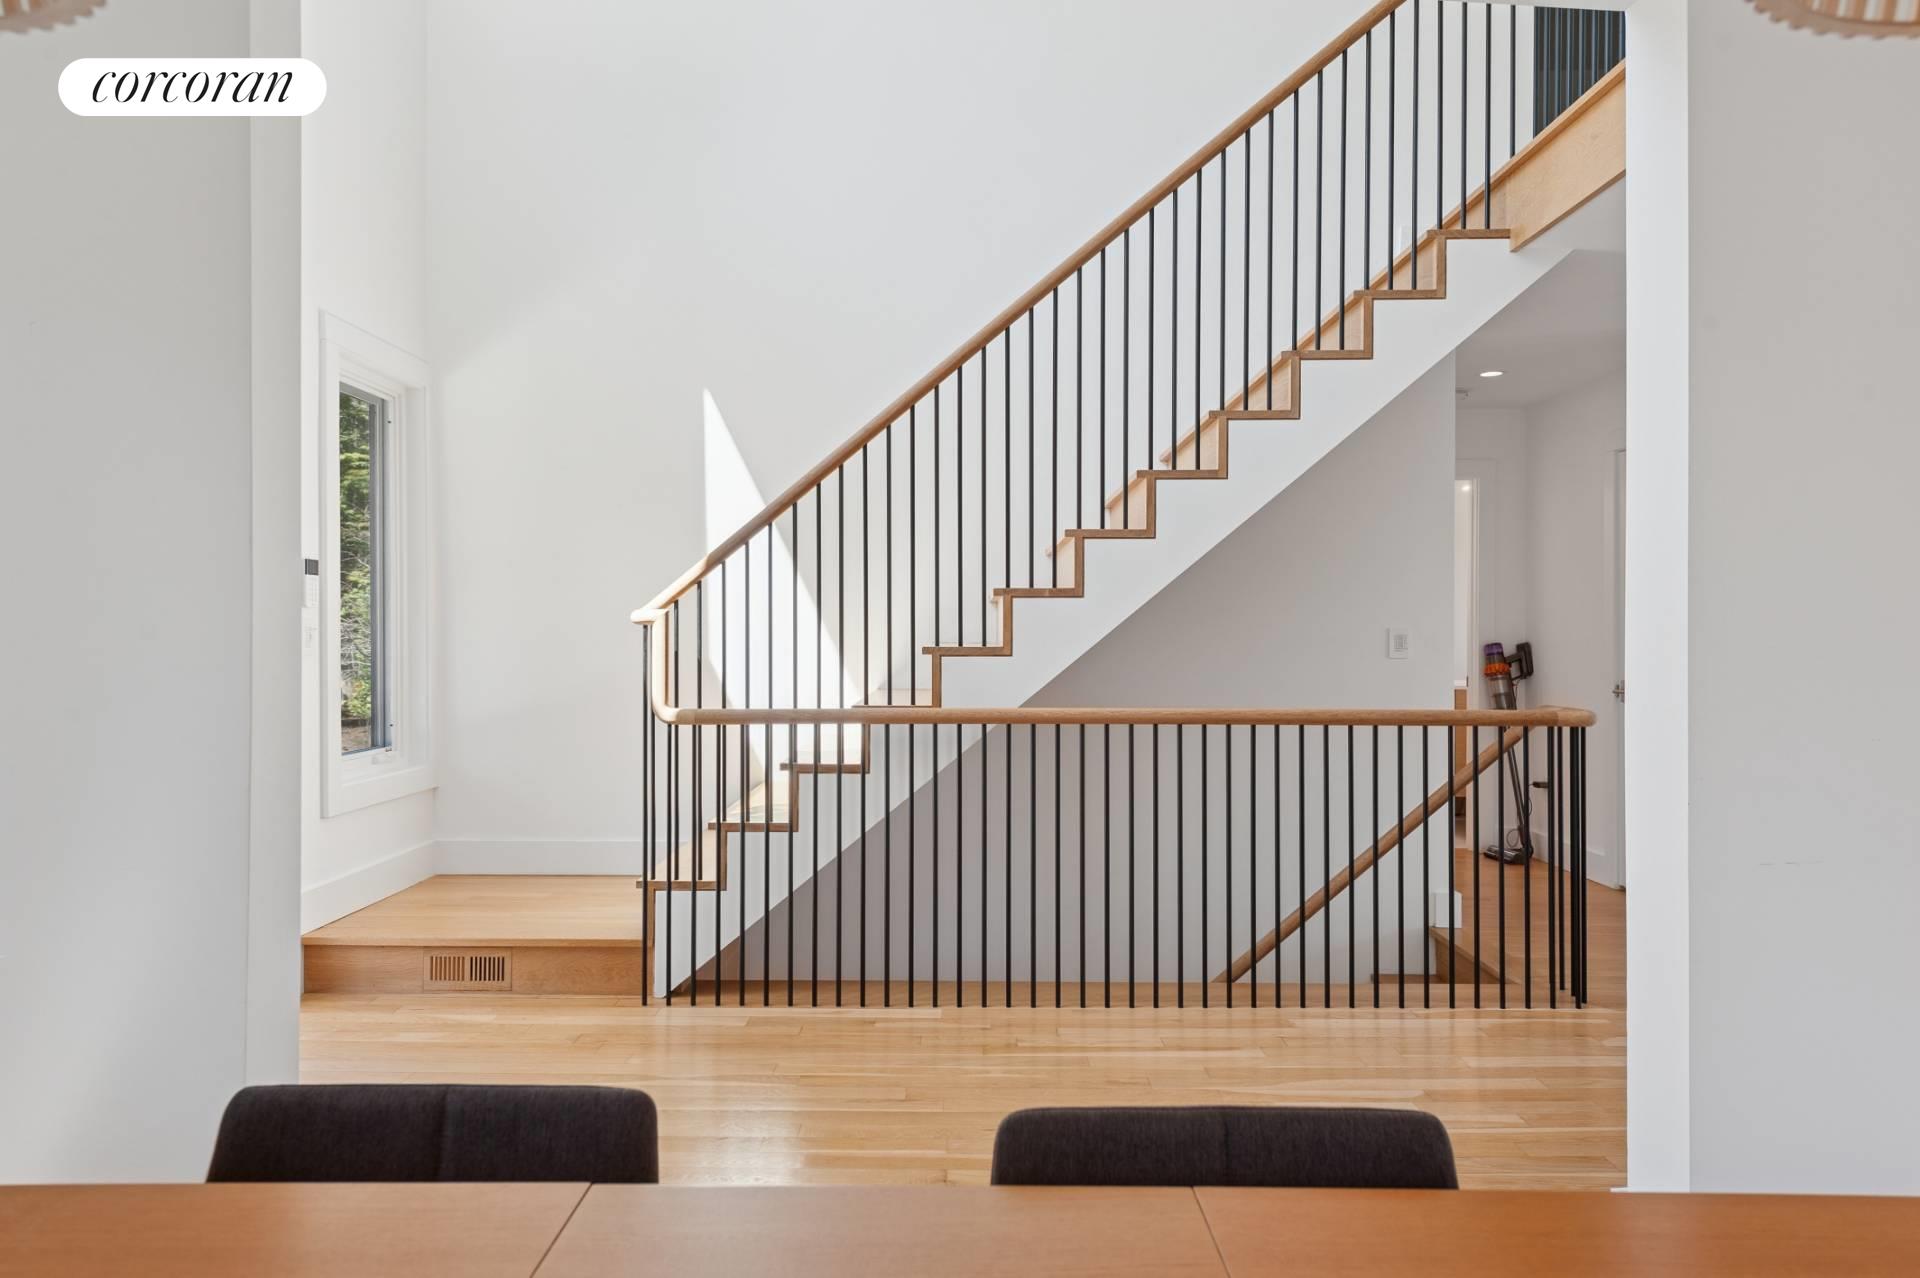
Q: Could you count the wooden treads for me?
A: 12